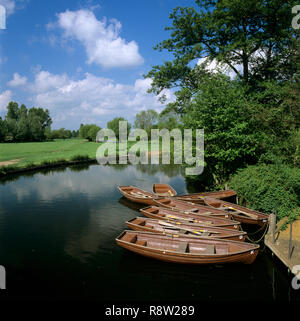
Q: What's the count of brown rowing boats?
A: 8